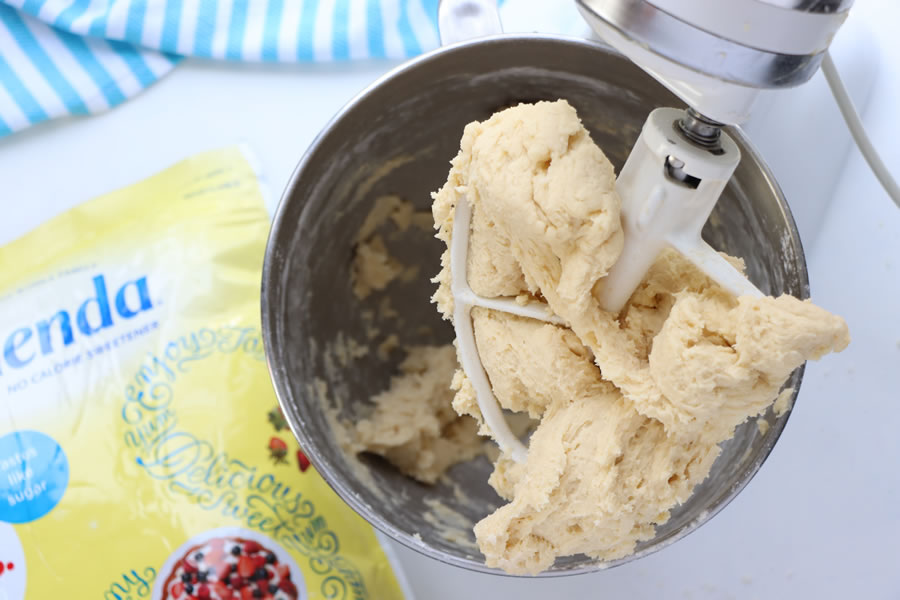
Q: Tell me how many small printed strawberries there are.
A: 3